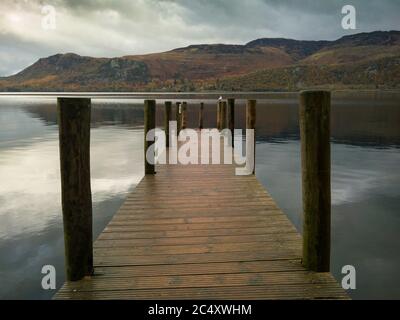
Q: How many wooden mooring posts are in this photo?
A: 11